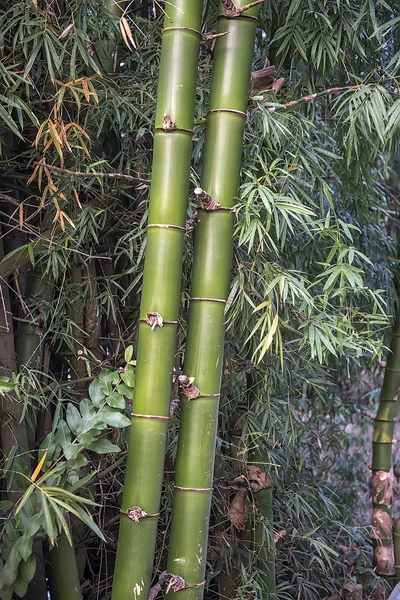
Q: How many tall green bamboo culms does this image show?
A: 2